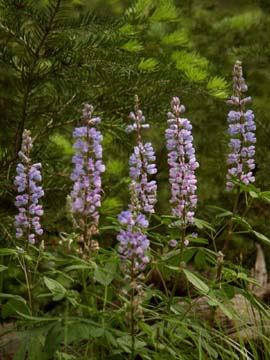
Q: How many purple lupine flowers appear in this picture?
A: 6